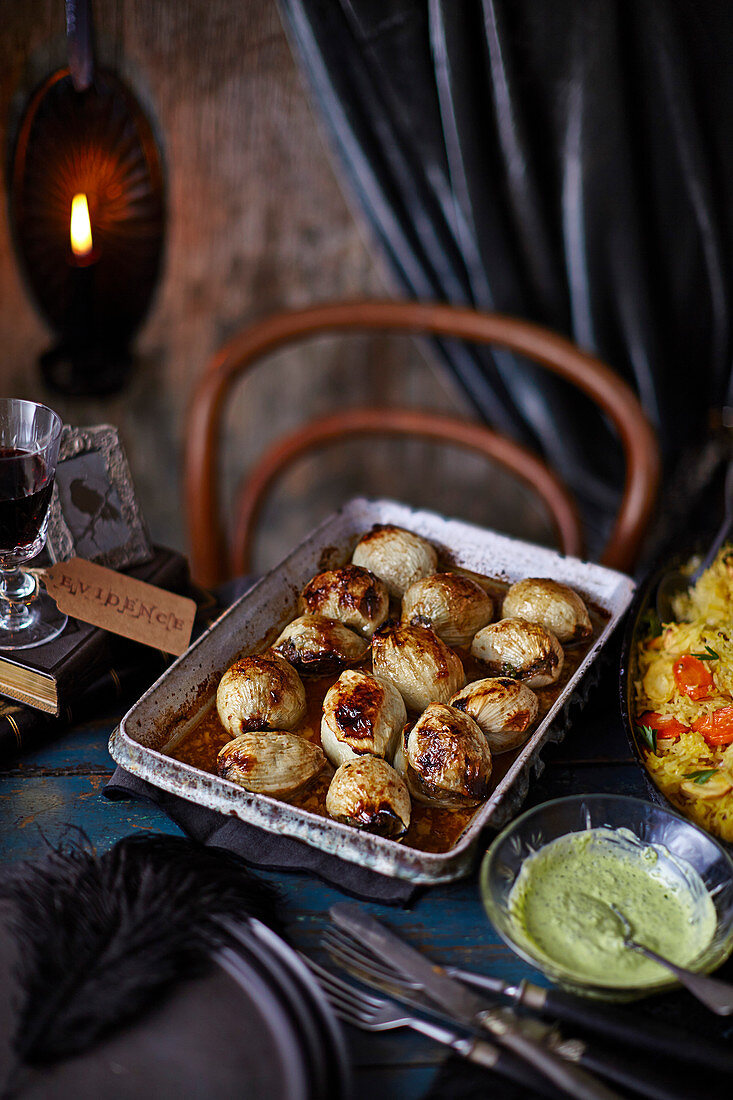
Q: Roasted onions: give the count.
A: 13